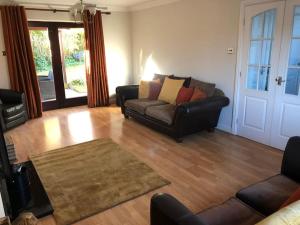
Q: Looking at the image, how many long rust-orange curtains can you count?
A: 2